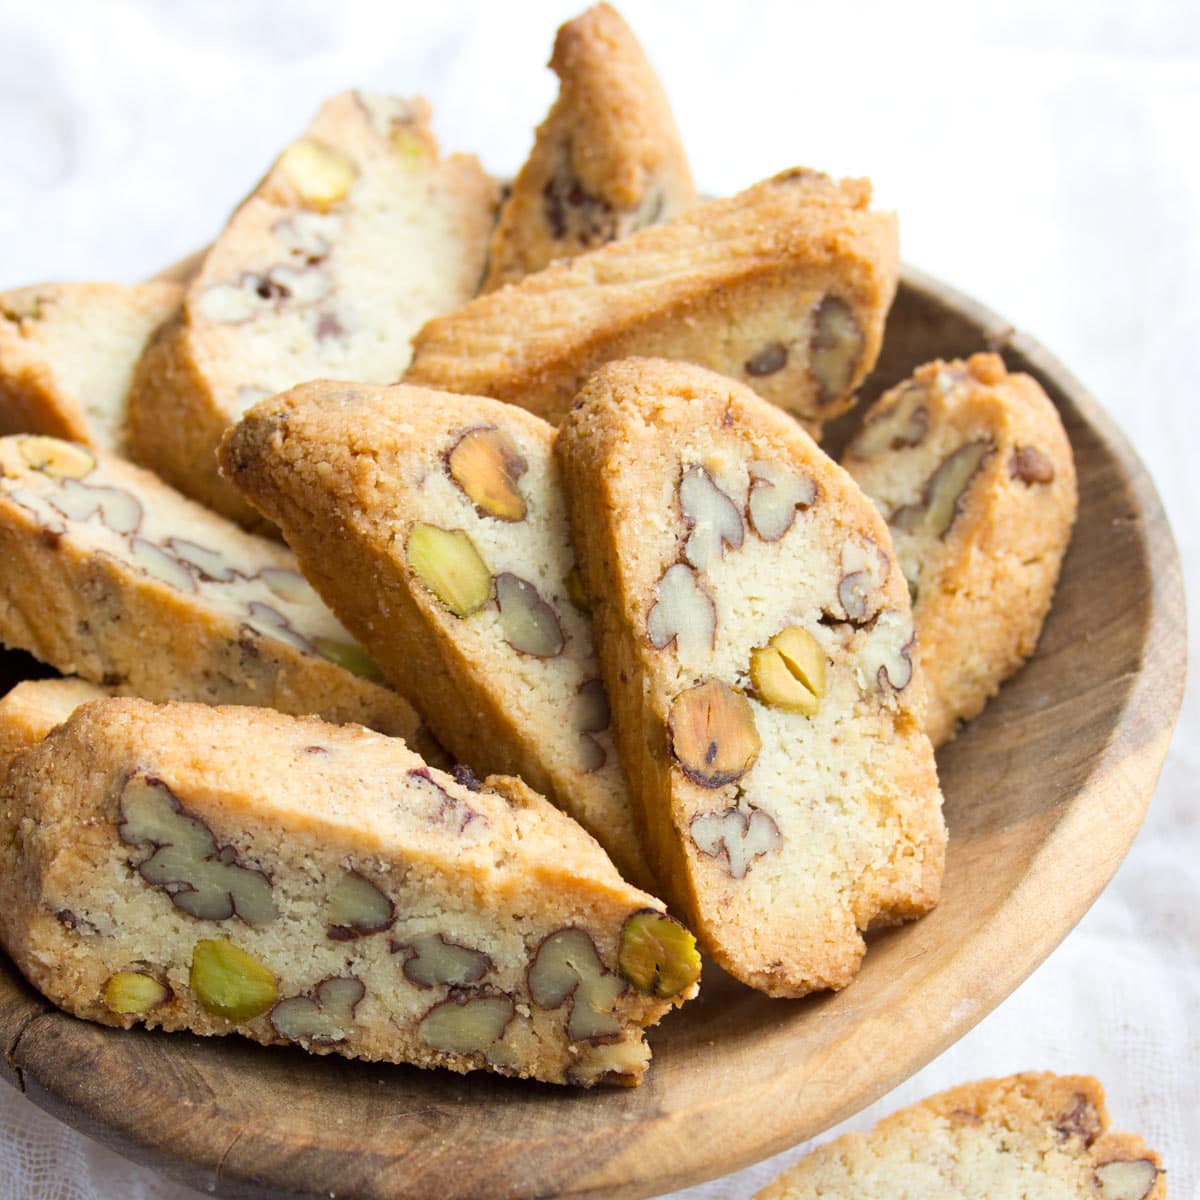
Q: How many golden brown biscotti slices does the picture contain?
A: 11